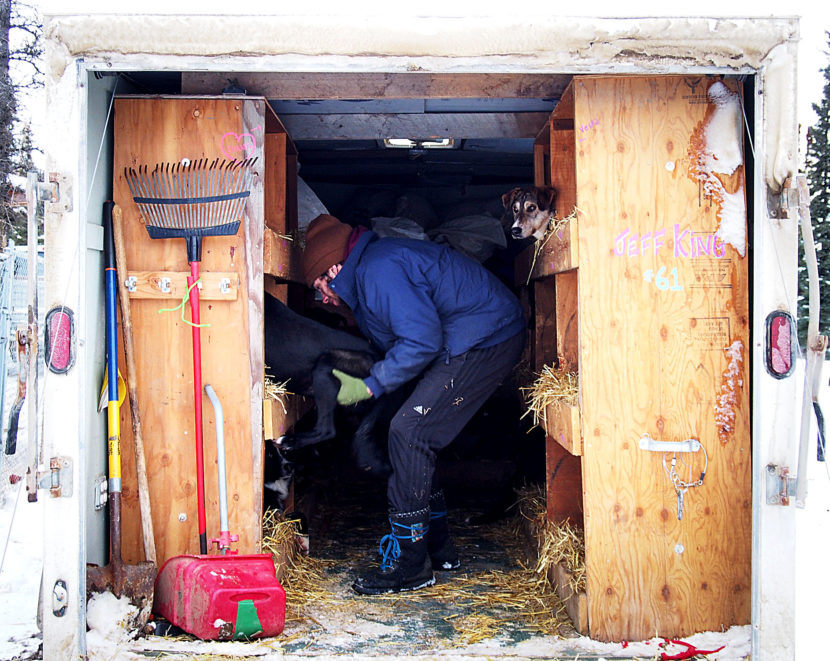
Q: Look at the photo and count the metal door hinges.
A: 4